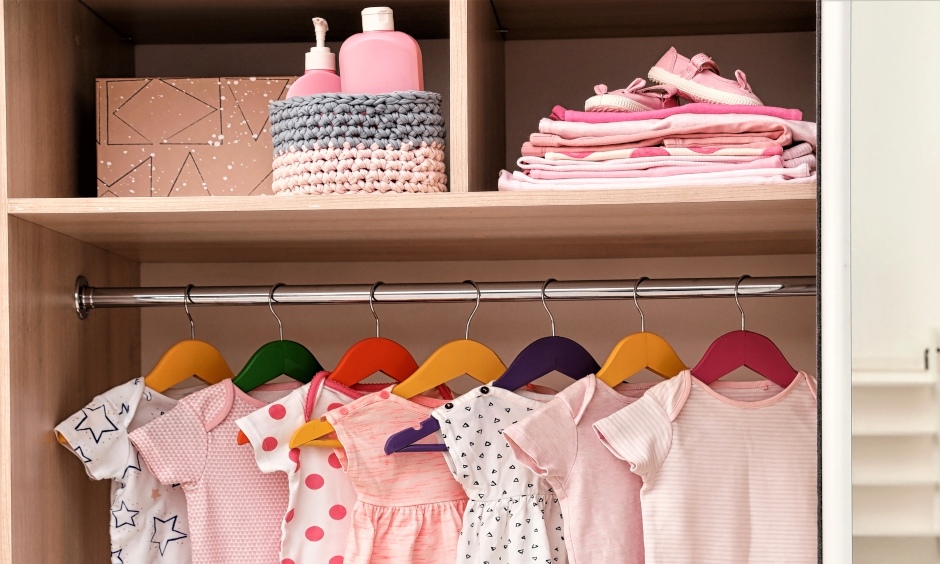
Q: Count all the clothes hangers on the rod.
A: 7